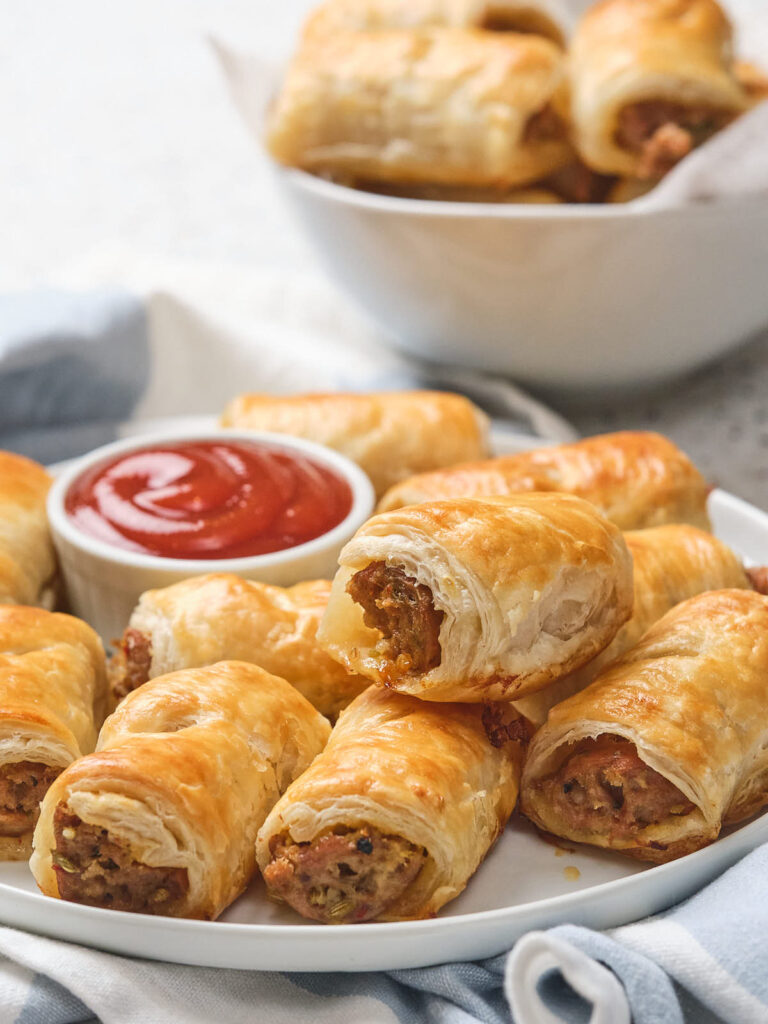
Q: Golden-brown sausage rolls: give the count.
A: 13